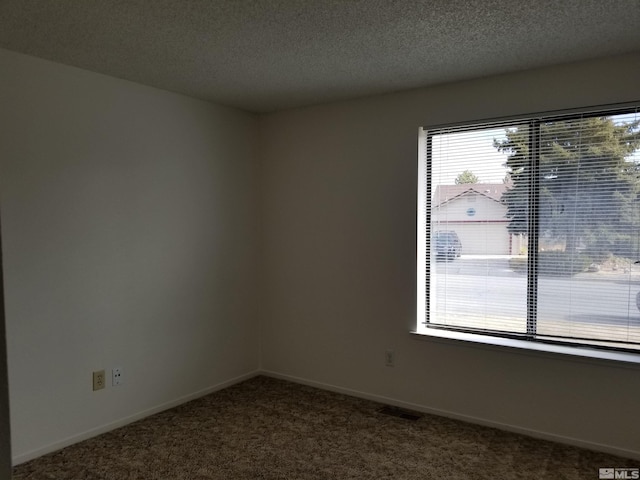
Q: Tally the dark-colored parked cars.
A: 1